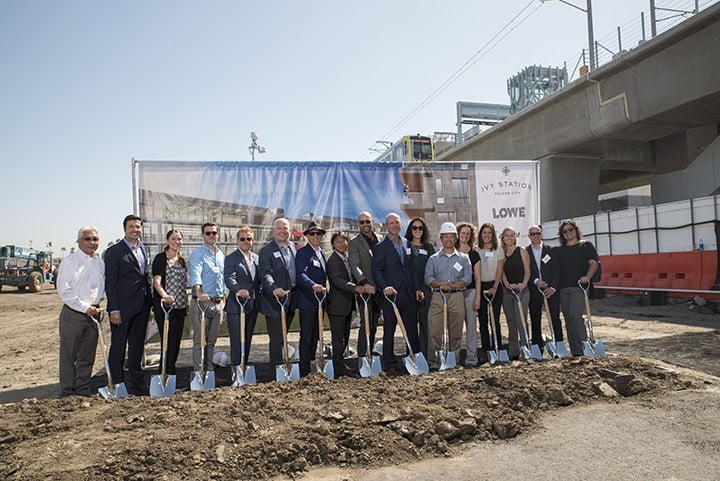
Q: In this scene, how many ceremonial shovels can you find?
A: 13